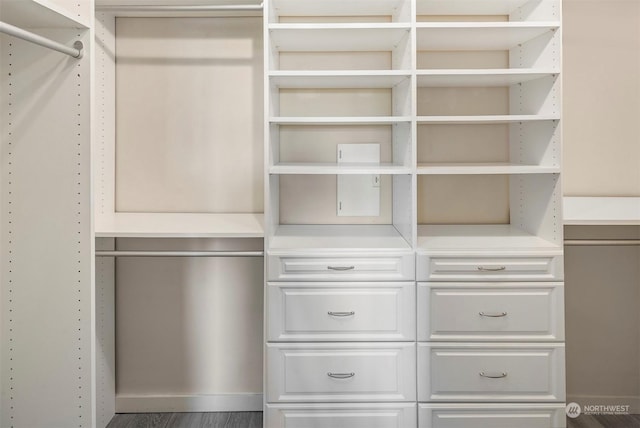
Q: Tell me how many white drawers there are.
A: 8